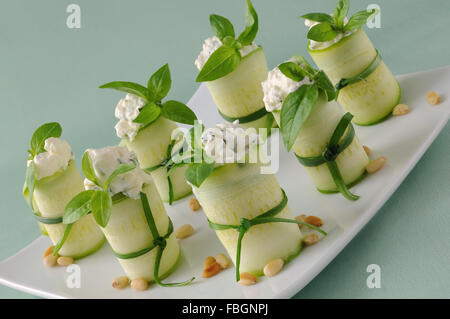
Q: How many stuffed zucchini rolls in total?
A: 7